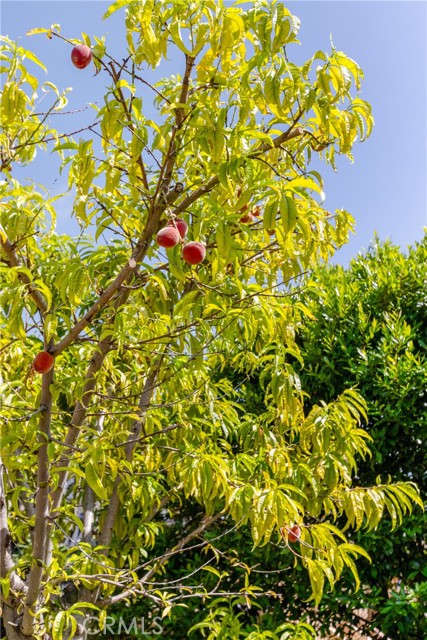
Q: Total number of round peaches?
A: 6